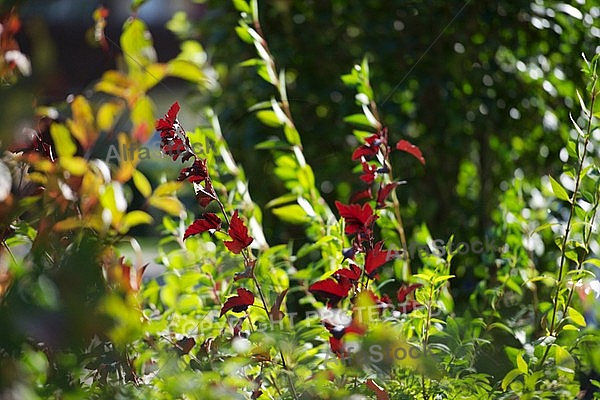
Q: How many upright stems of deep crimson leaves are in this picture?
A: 2